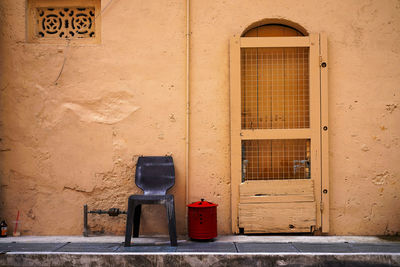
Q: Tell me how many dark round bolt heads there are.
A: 3